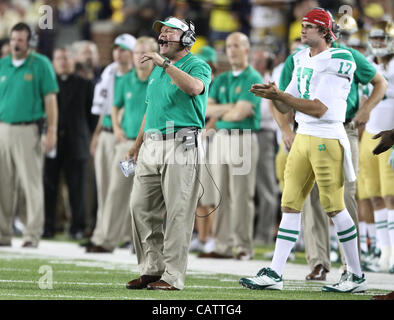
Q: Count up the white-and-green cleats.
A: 2